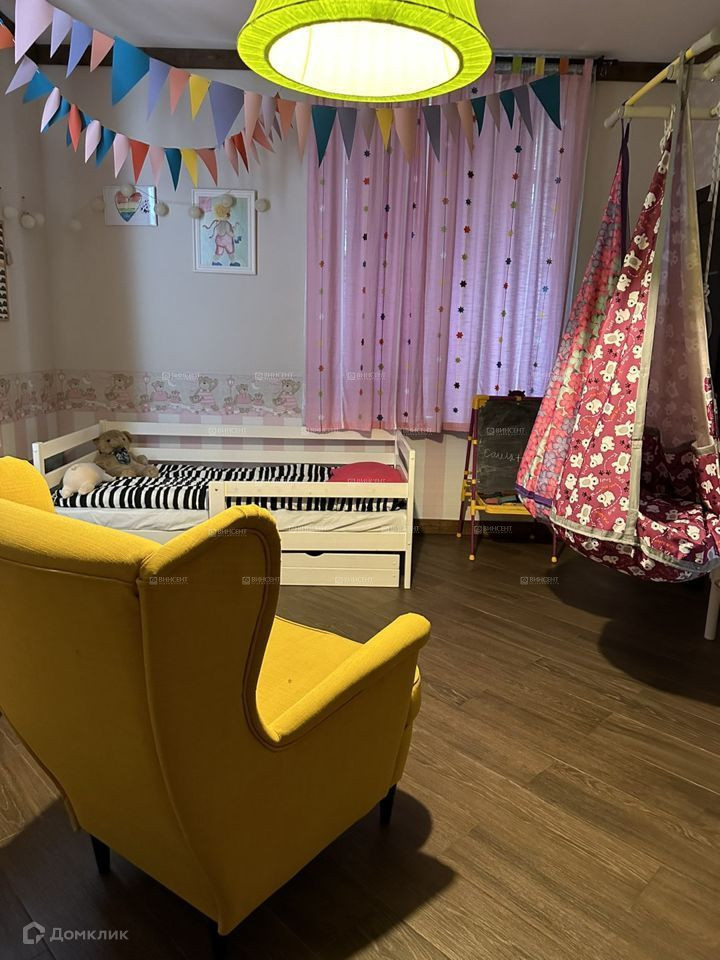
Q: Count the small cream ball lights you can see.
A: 10